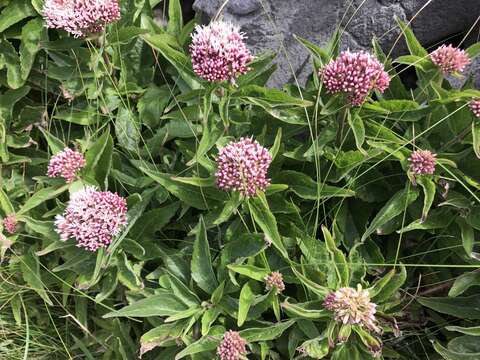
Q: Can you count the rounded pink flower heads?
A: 13